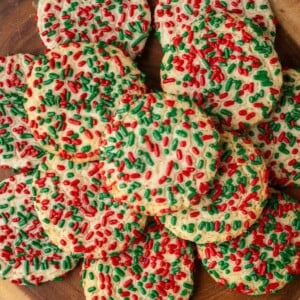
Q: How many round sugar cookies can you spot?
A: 12